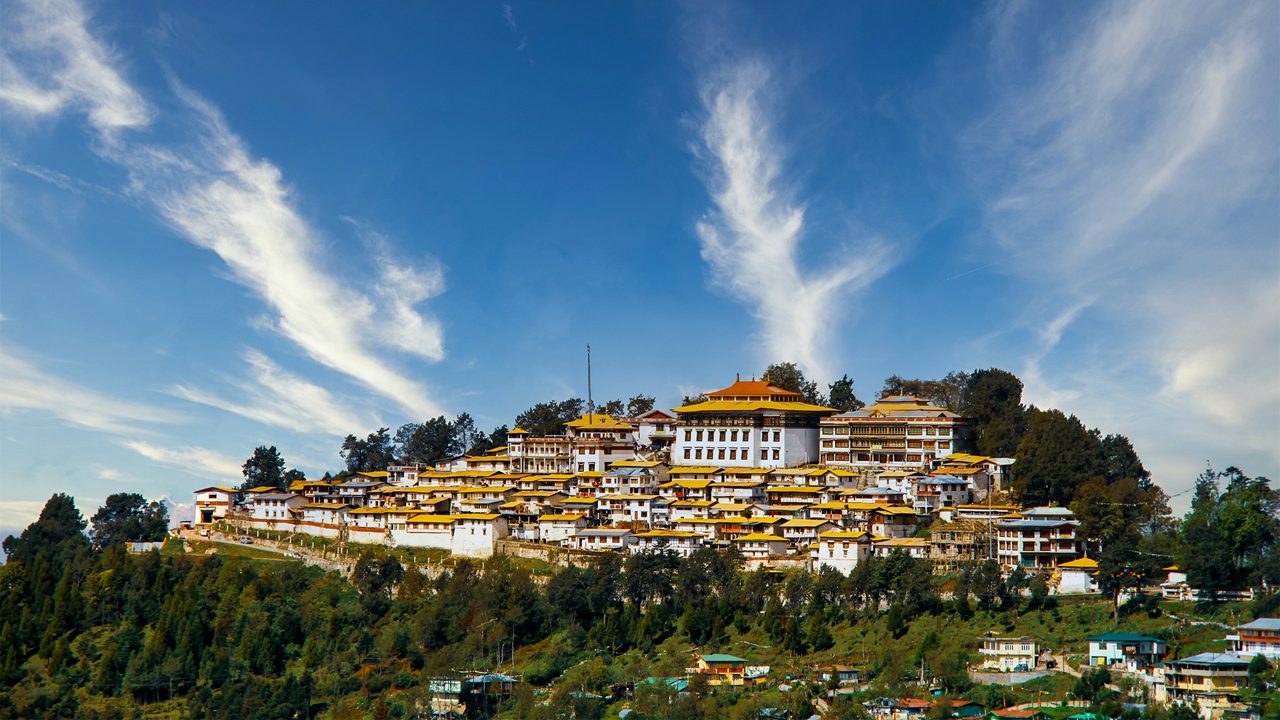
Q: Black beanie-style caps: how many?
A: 0